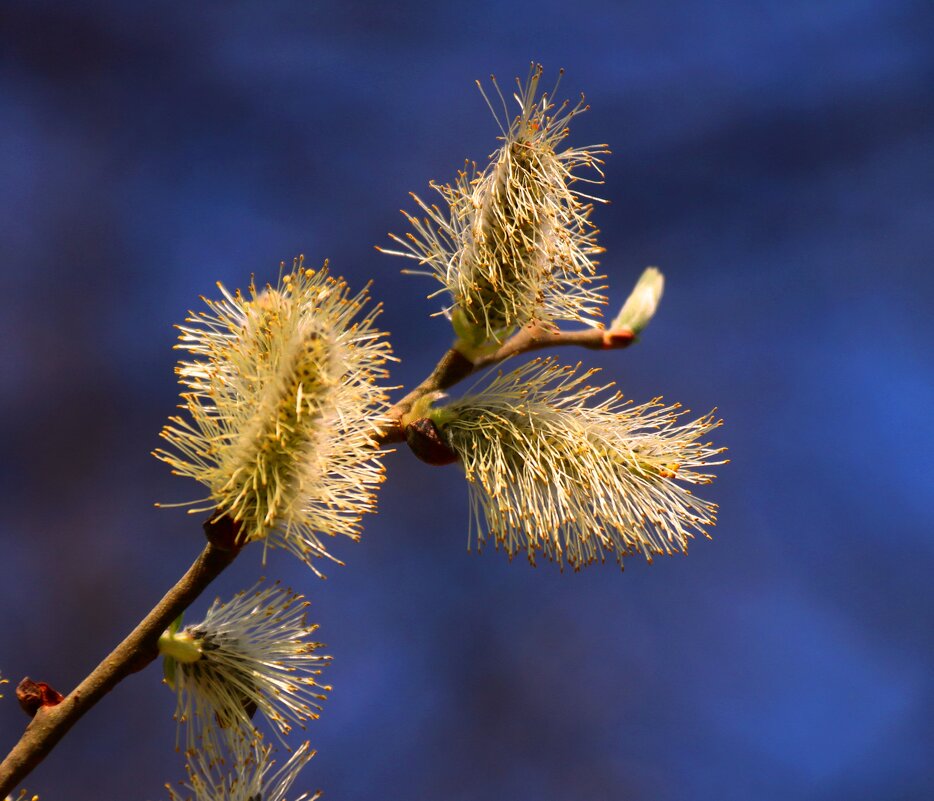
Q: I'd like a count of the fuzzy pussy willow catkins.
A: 5